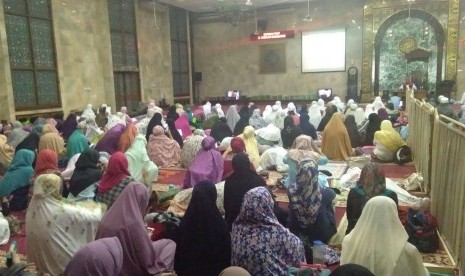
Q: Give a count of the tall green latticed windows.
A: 3